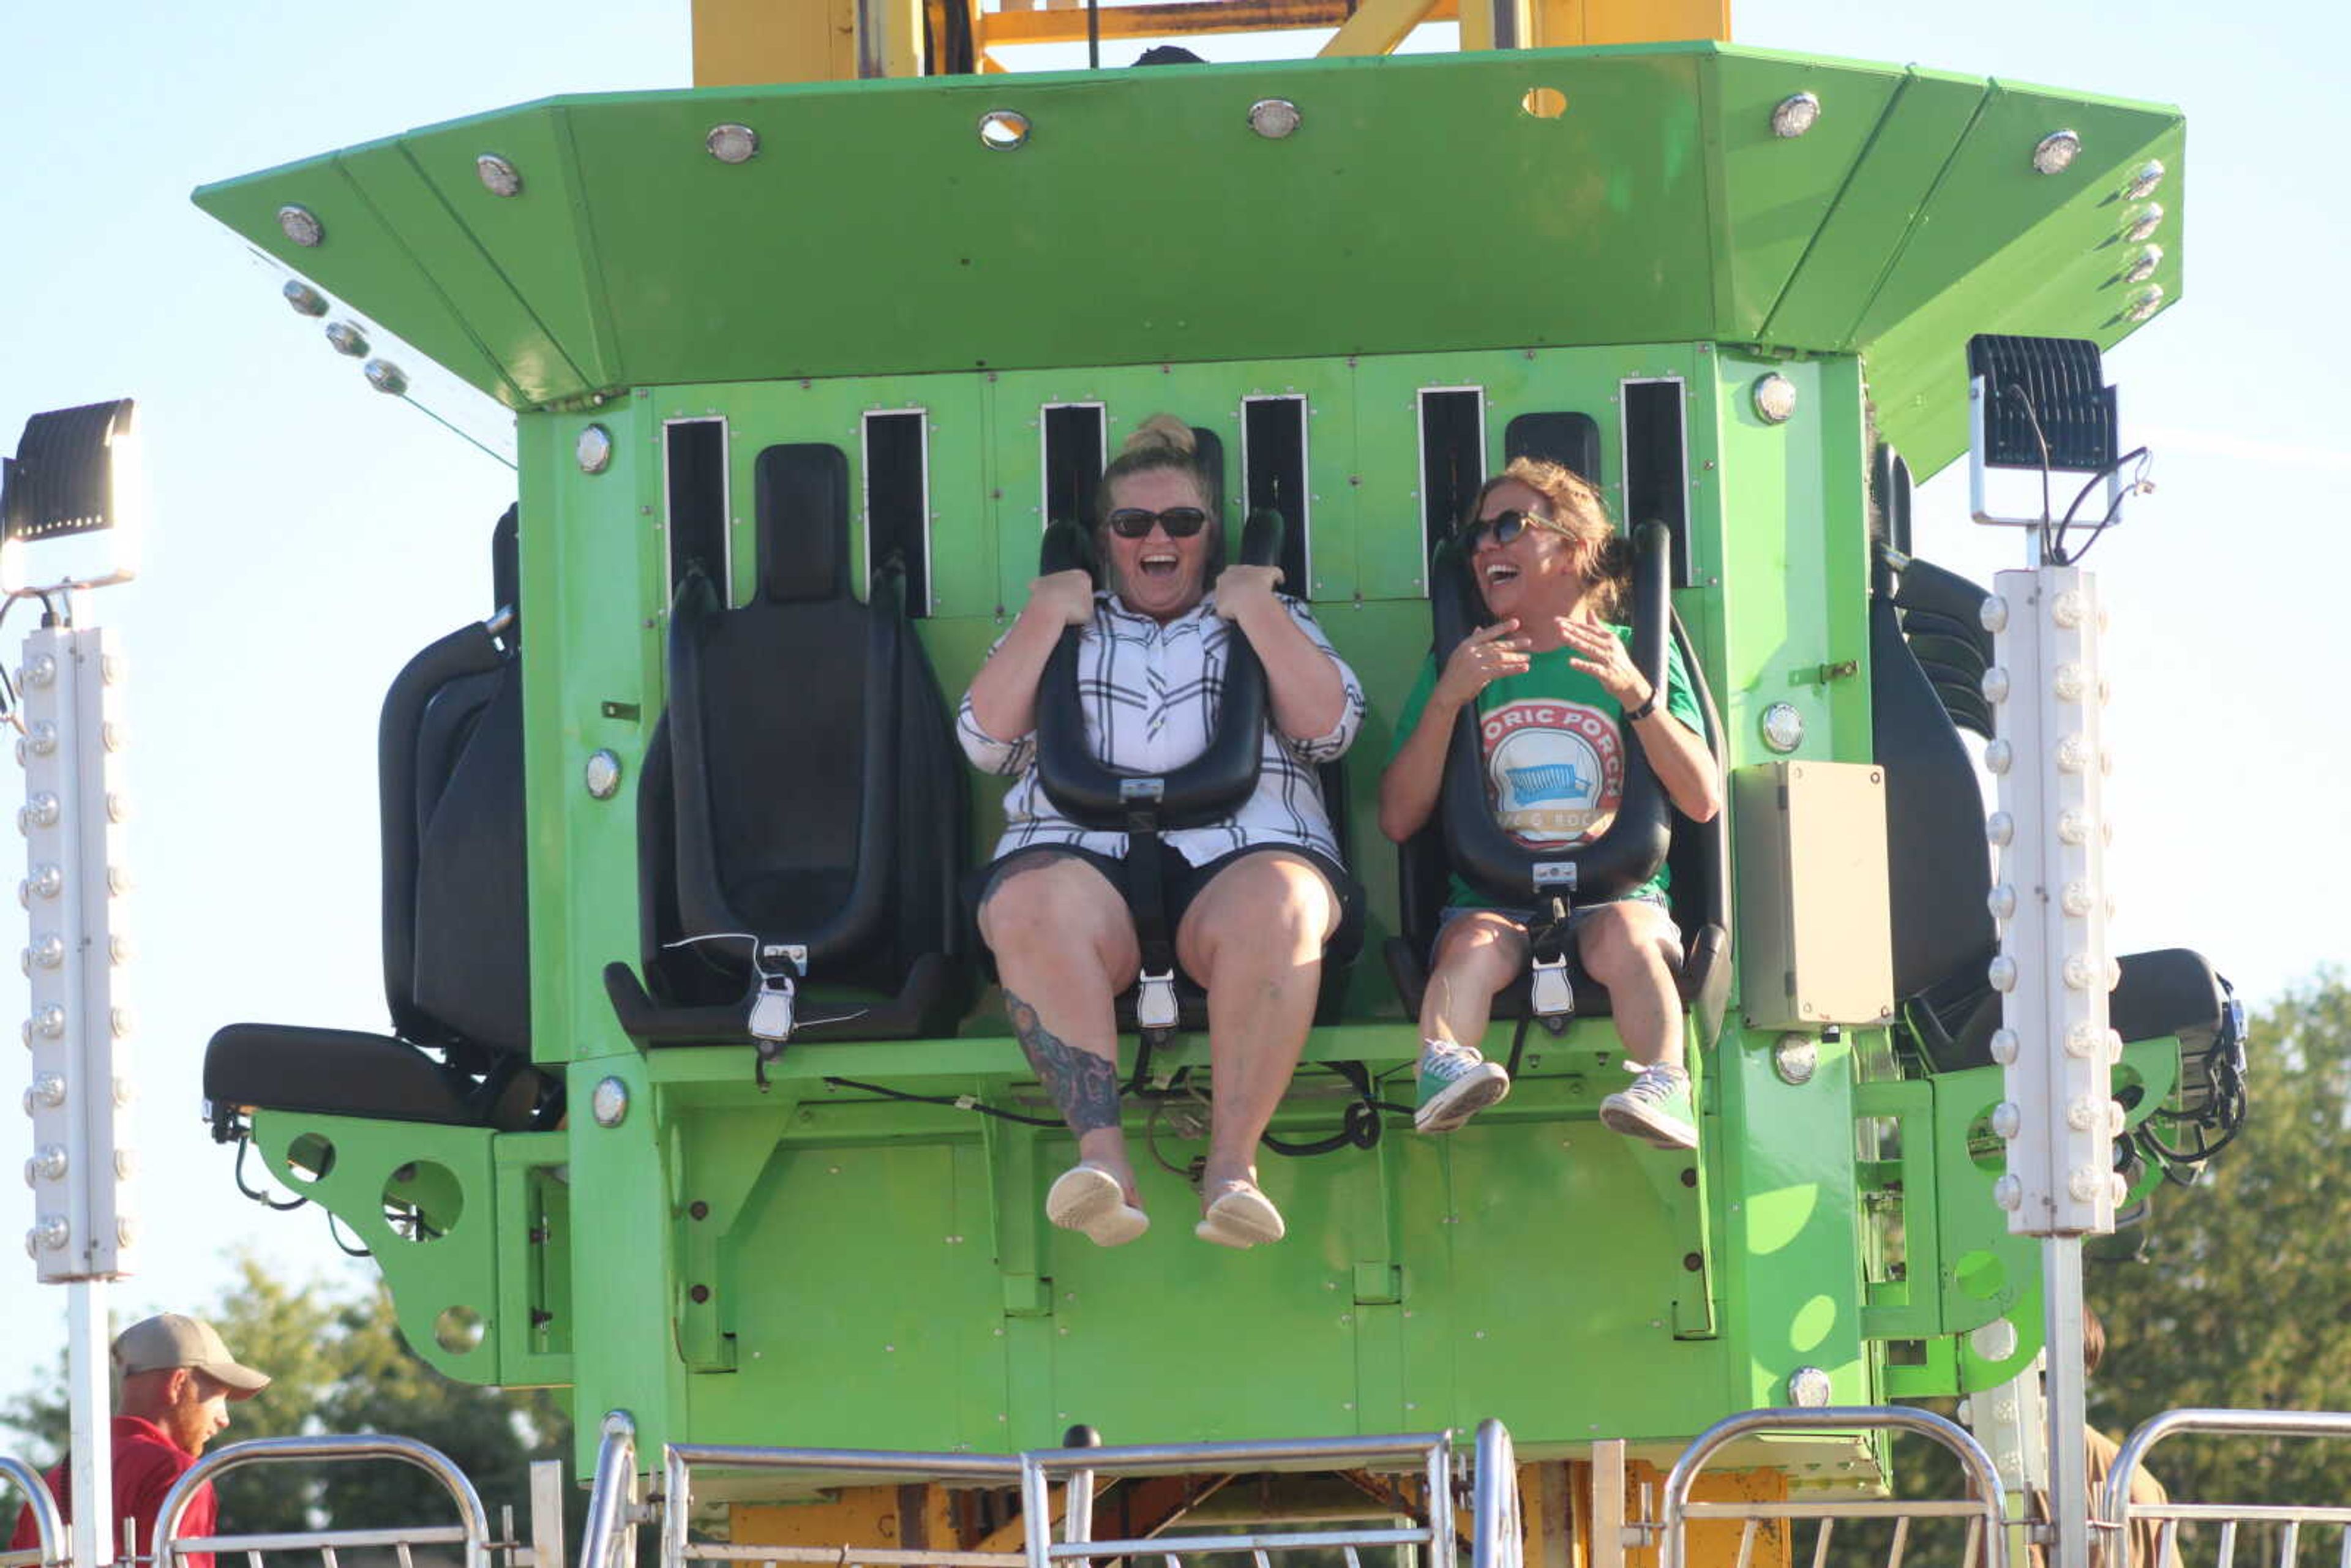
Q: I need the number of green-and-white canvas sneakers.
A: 2